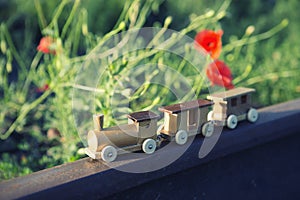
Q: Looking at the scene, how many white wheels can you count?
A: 6